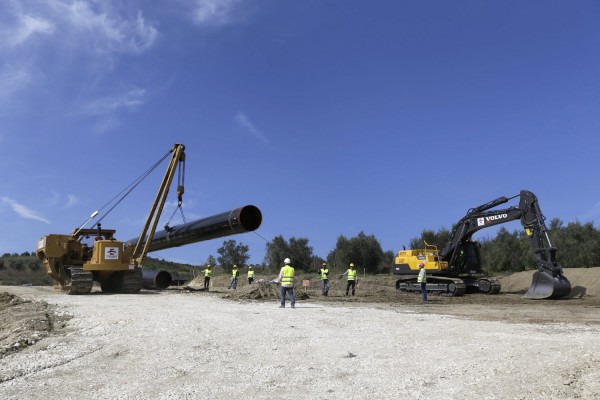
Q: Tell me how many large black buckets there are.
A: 1